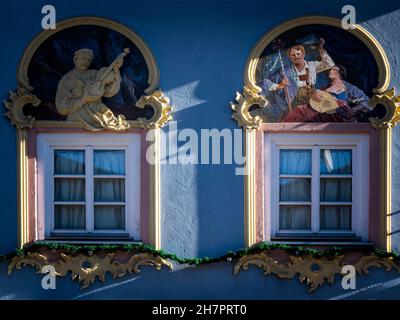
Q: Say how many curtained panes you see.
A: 12